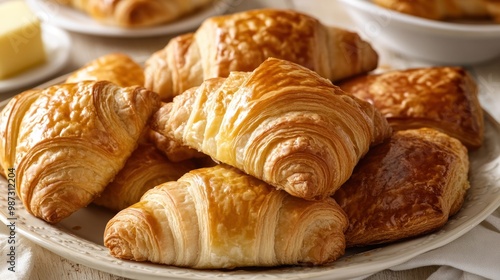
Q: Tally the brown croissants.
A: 2